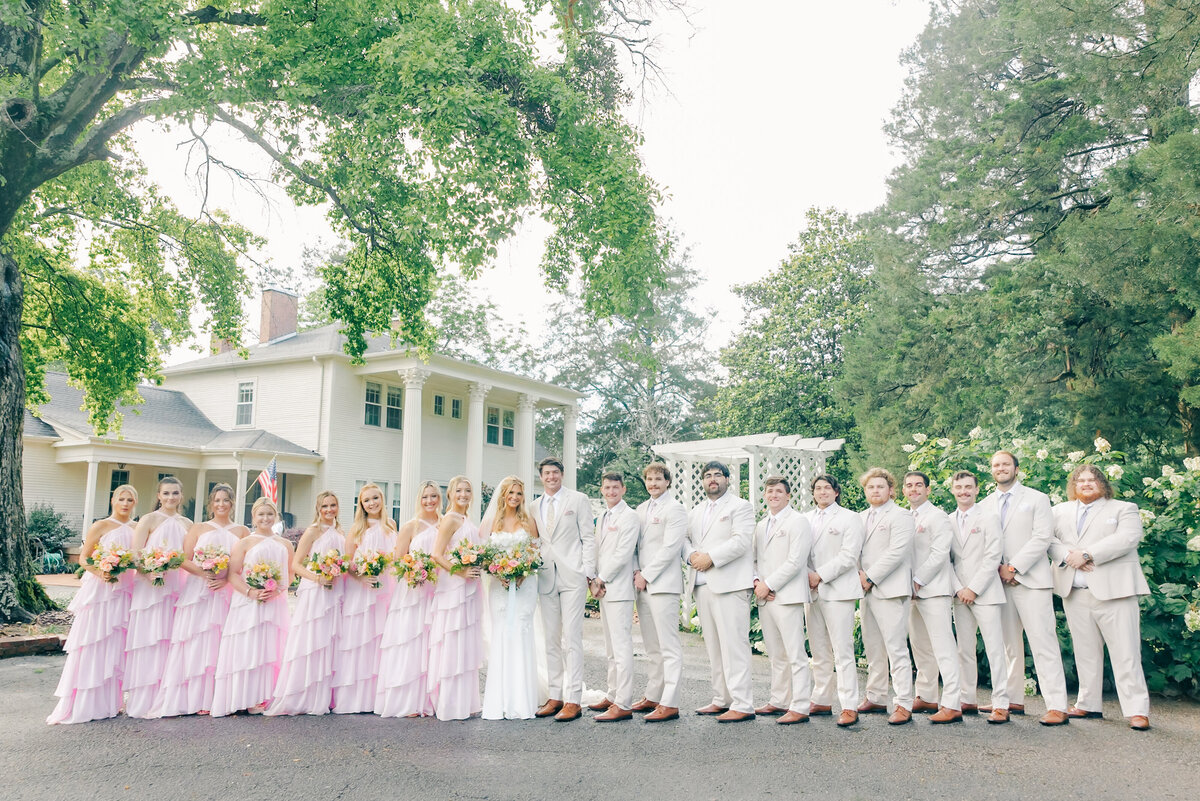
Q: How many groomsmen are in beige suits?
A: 10